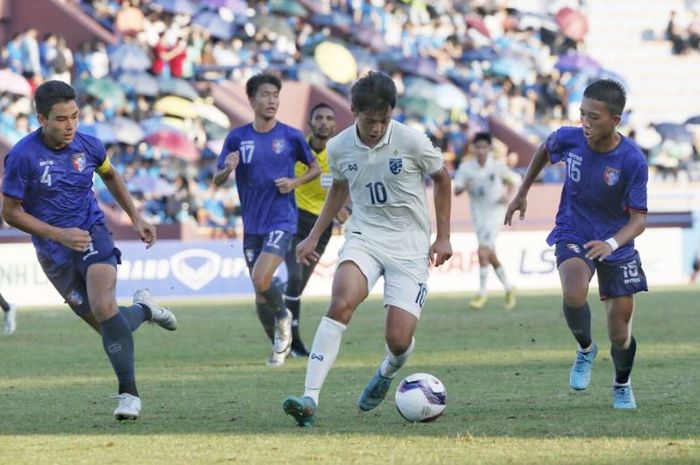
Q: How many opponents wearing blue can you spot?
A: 3